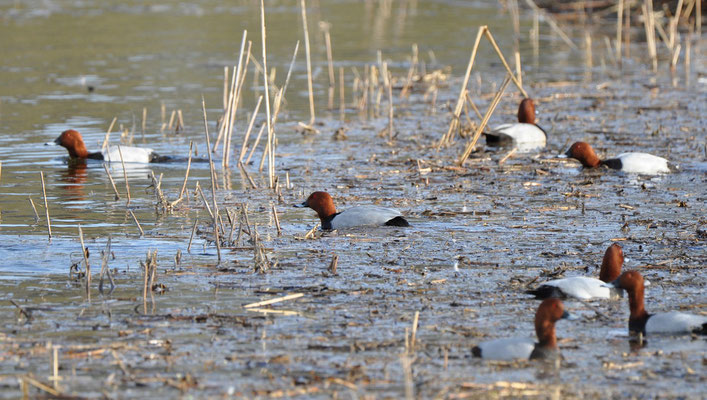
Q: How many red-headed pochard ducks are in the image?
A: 7